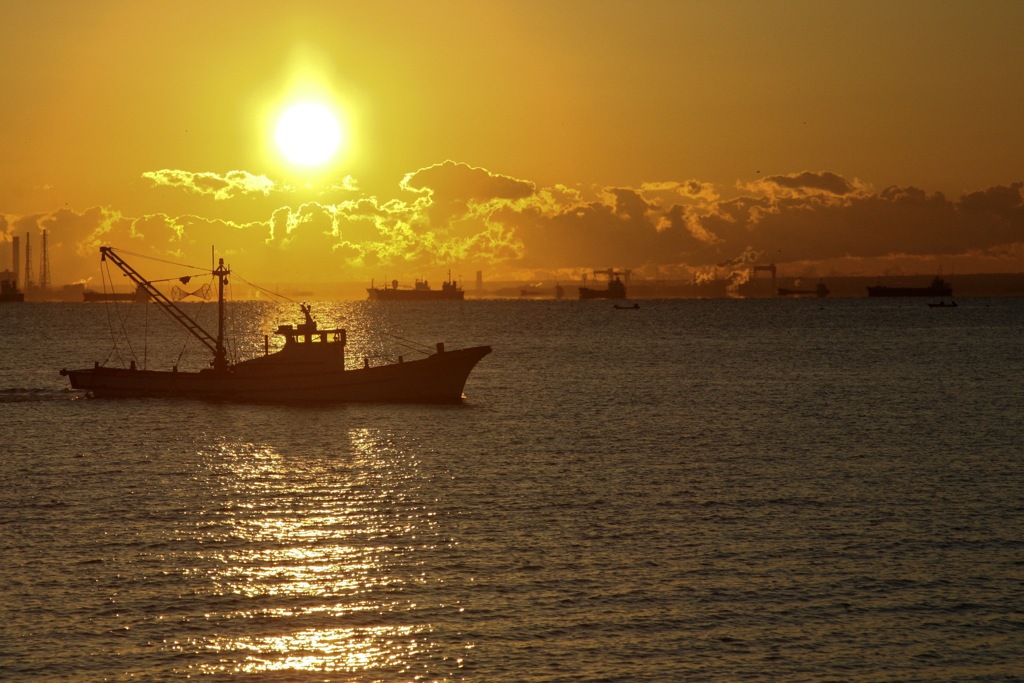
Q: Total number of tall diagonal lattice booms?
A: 1